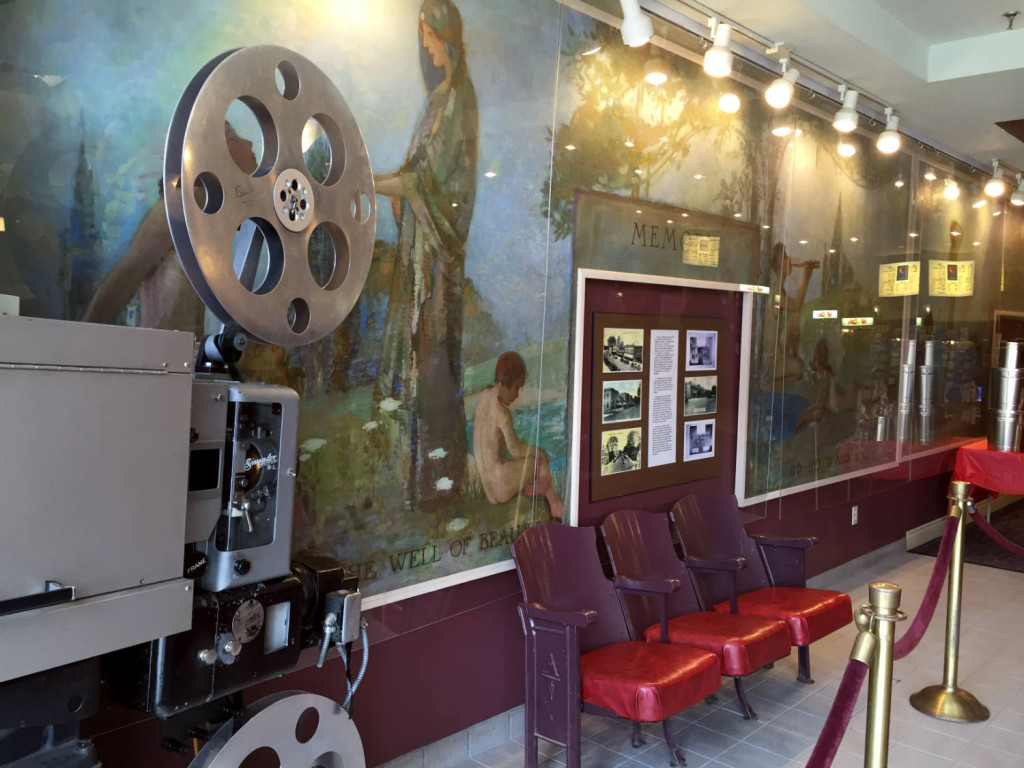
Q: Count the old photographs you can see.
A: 6